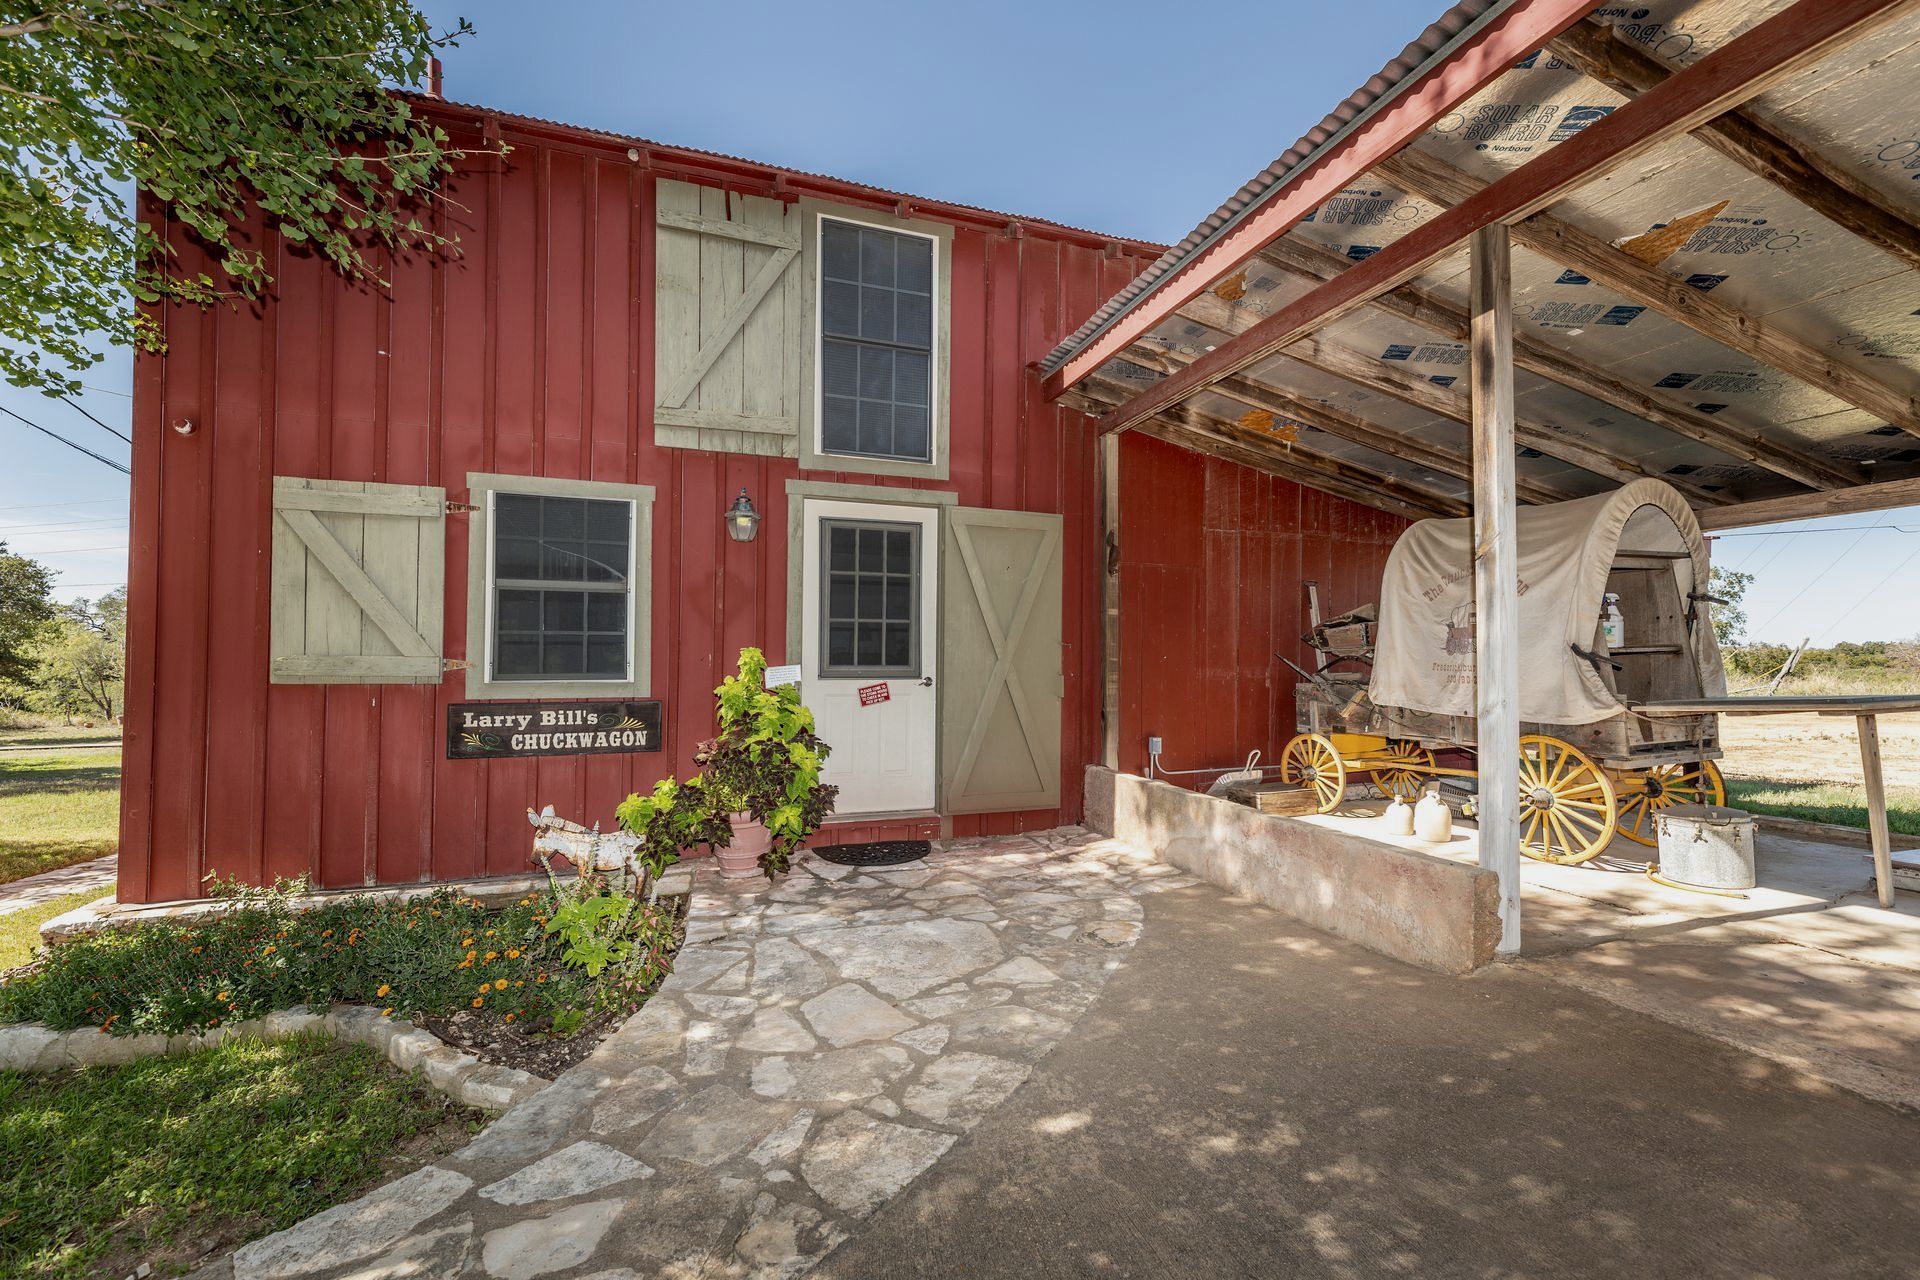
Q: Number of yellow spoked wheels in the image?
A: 4